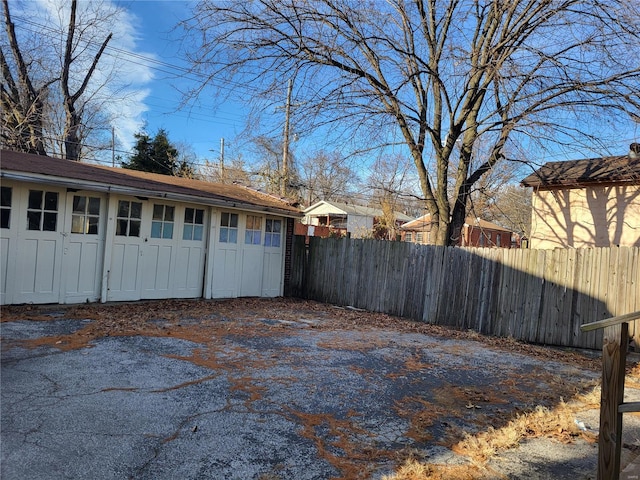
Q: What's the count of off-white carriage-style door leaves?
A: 9